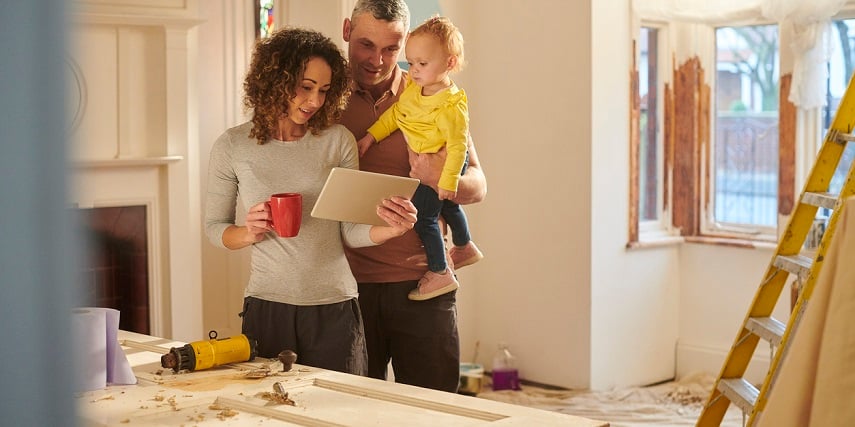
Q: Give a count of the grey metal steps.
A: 5